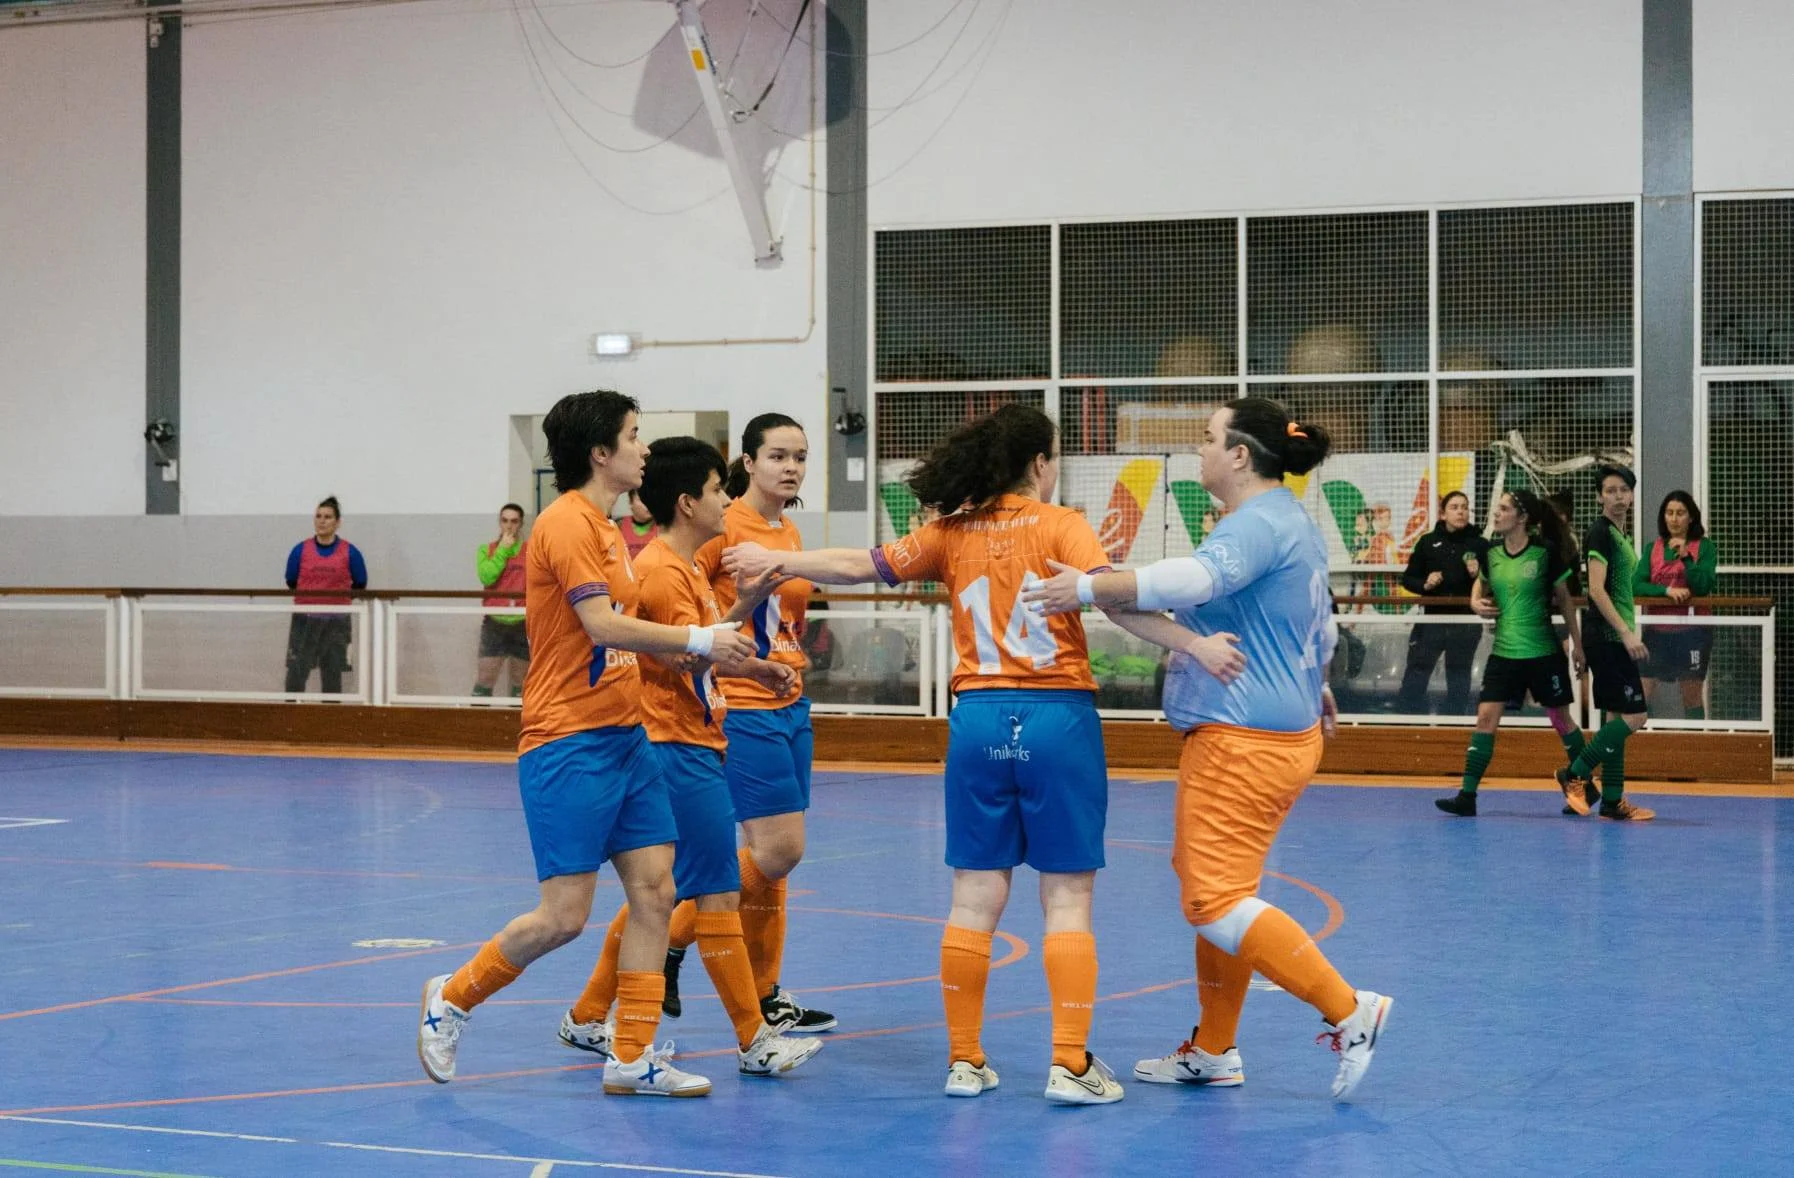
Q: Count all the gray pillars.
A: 3